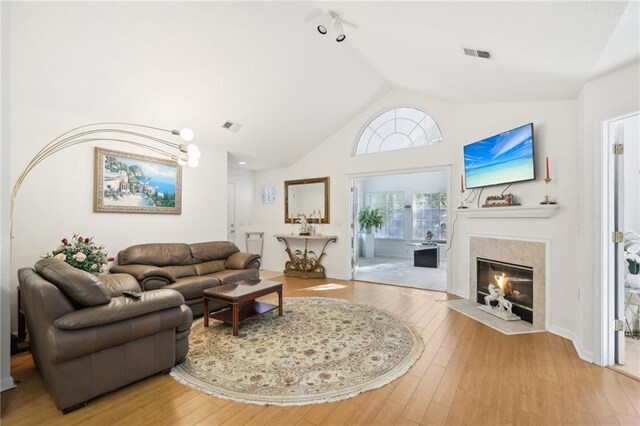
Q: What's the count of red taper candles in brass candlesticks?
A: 2